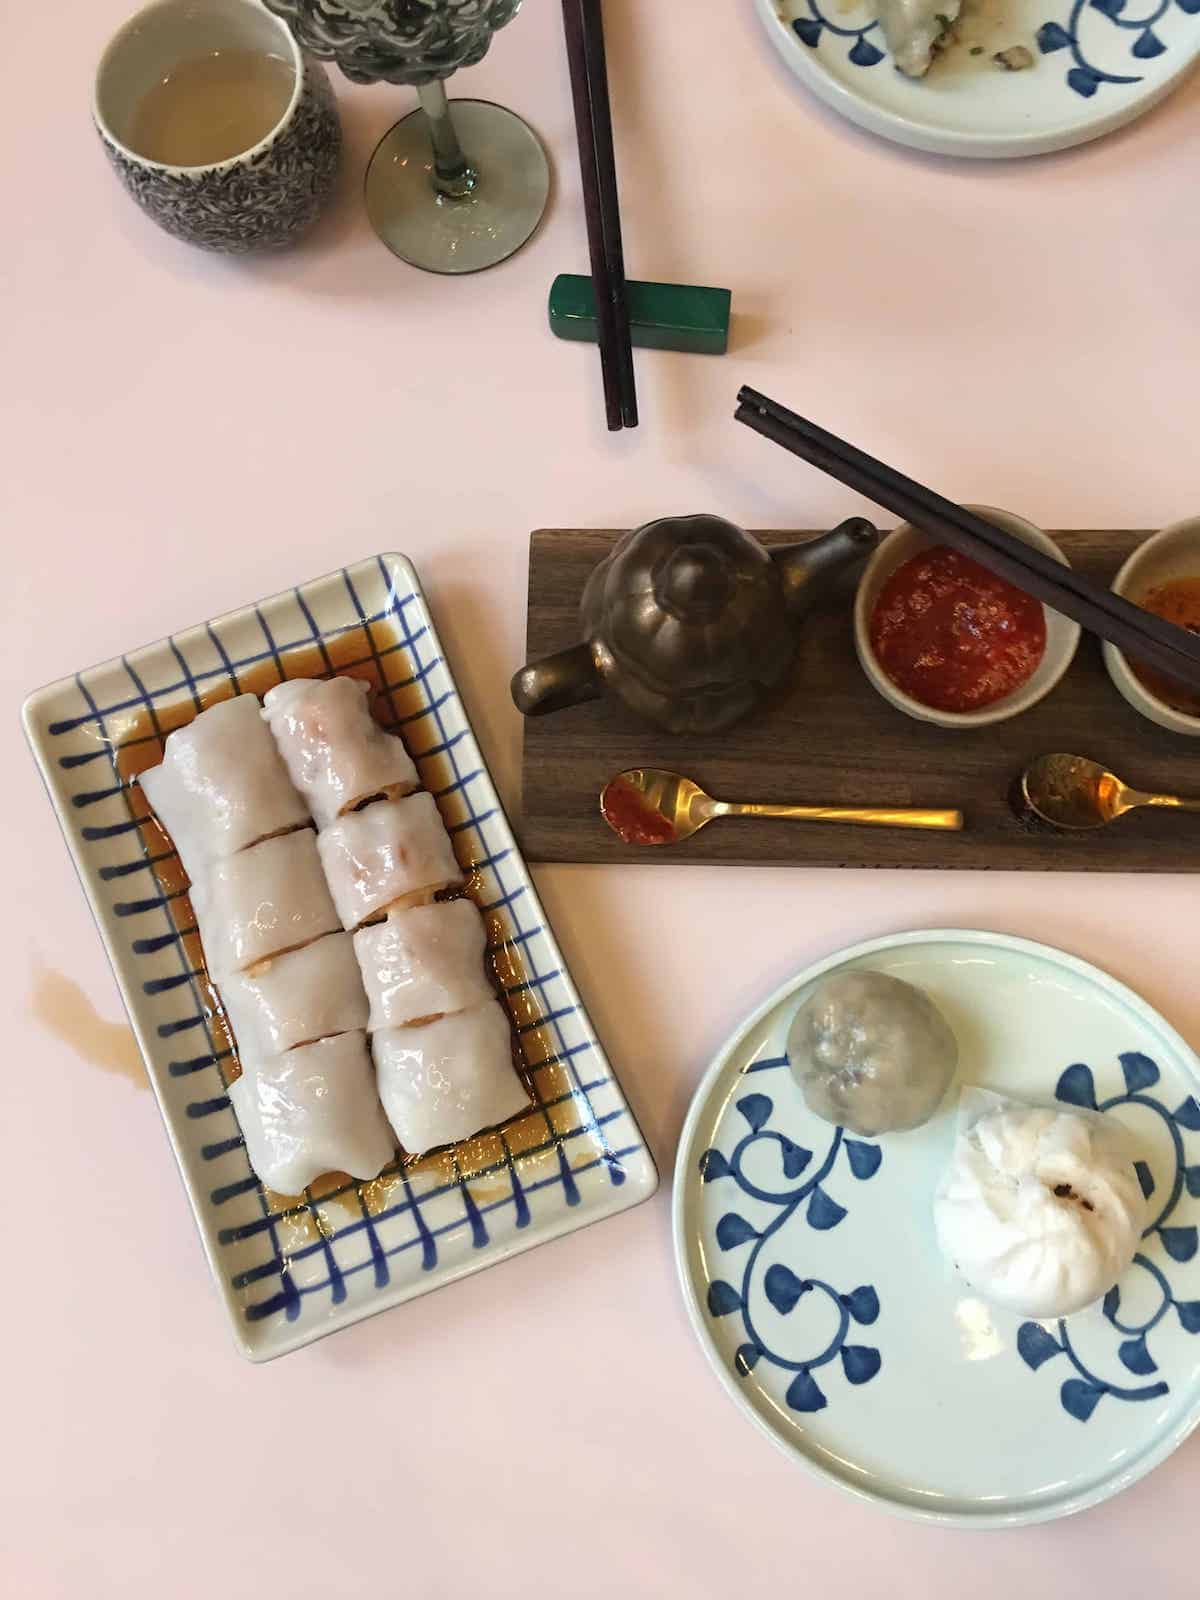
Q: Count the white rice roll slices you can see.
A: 8